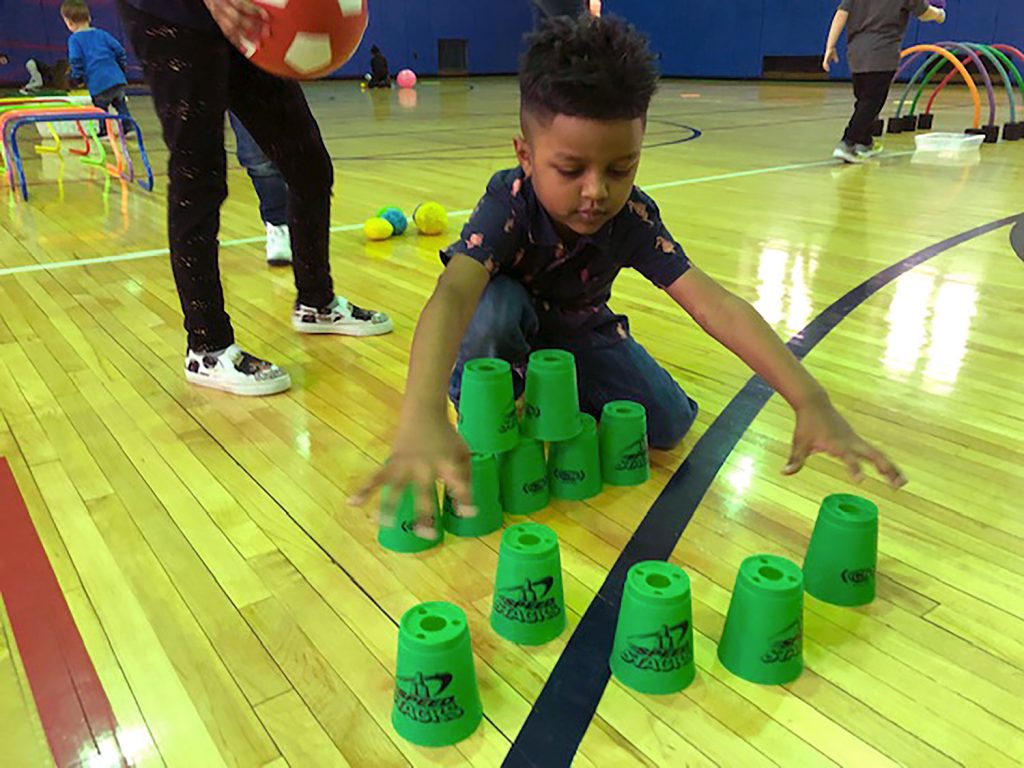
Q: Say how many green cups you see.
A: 12